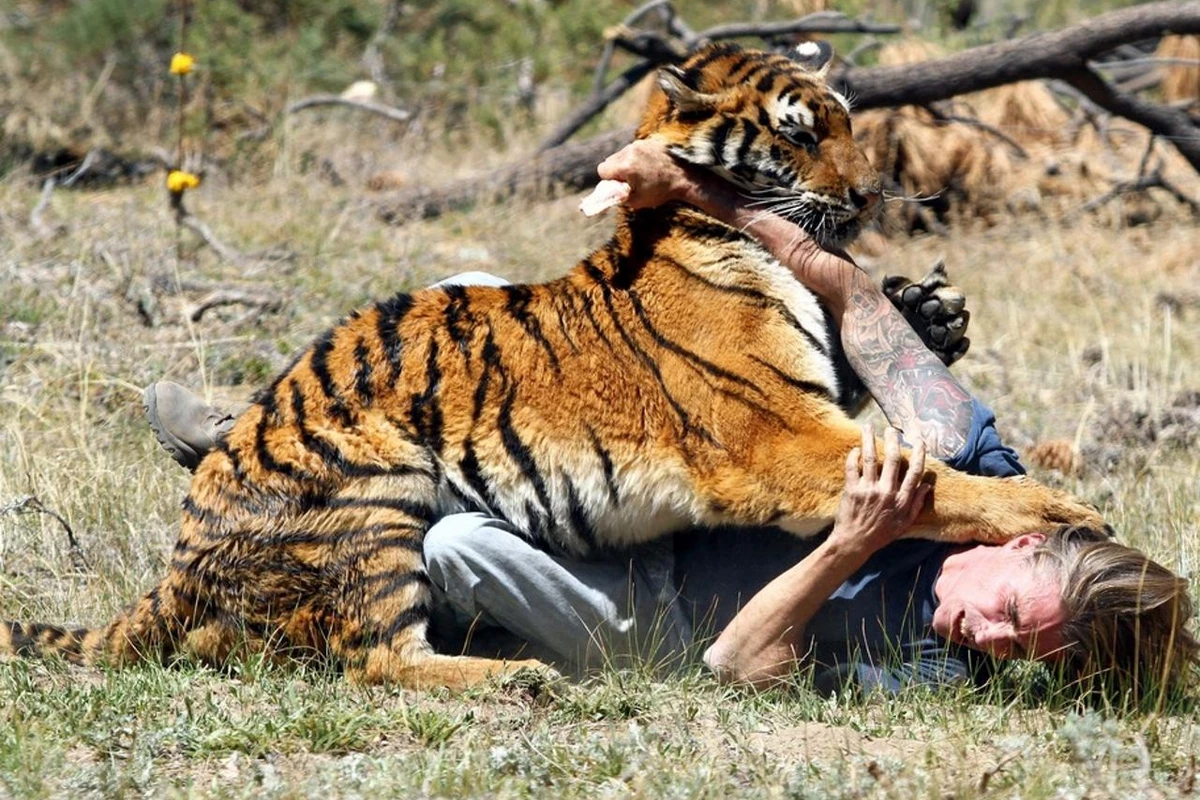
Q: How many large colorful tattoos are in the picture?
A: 1